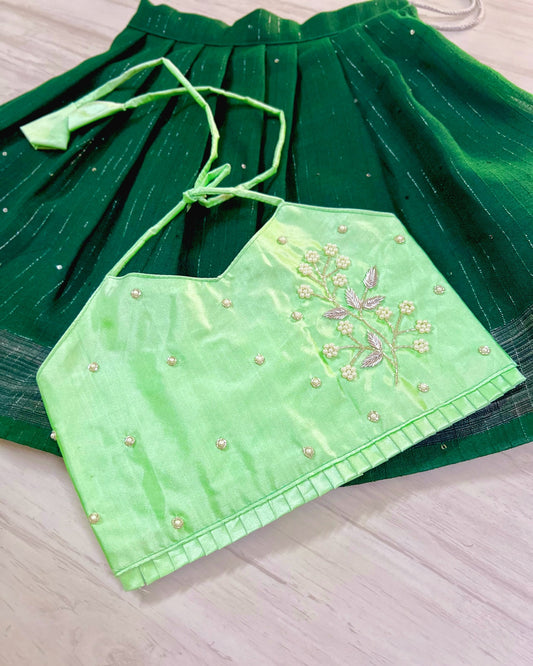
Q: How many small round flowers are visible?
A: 13